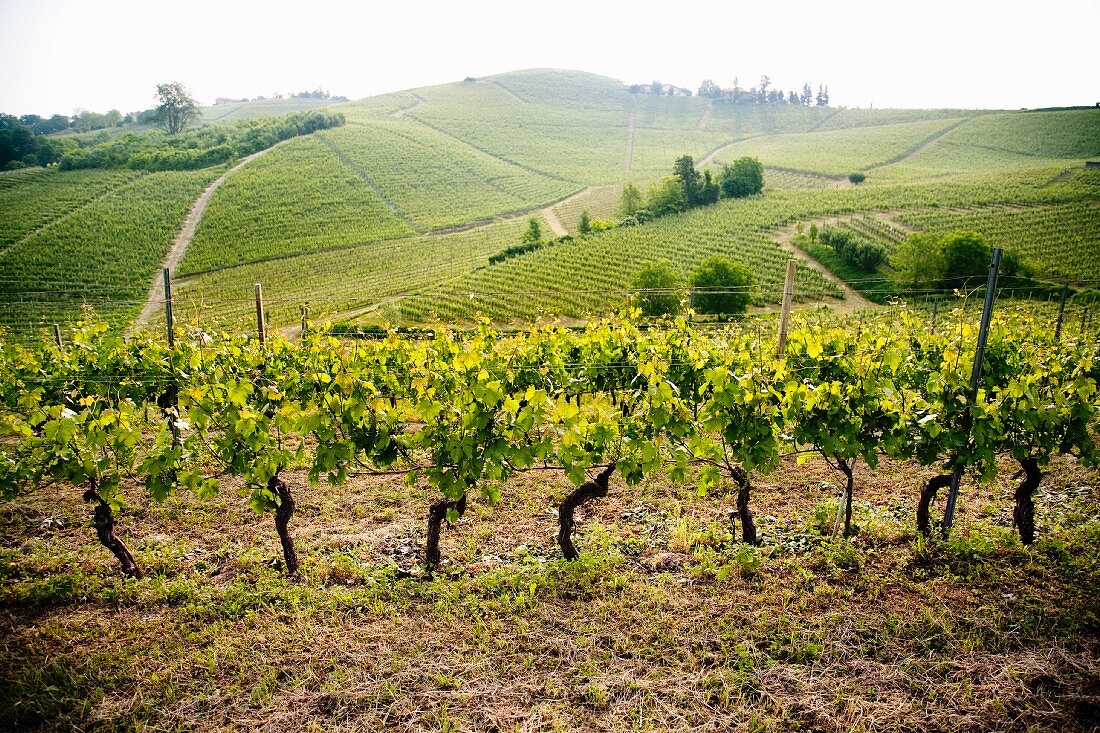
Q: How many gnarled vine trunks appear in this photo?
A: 8